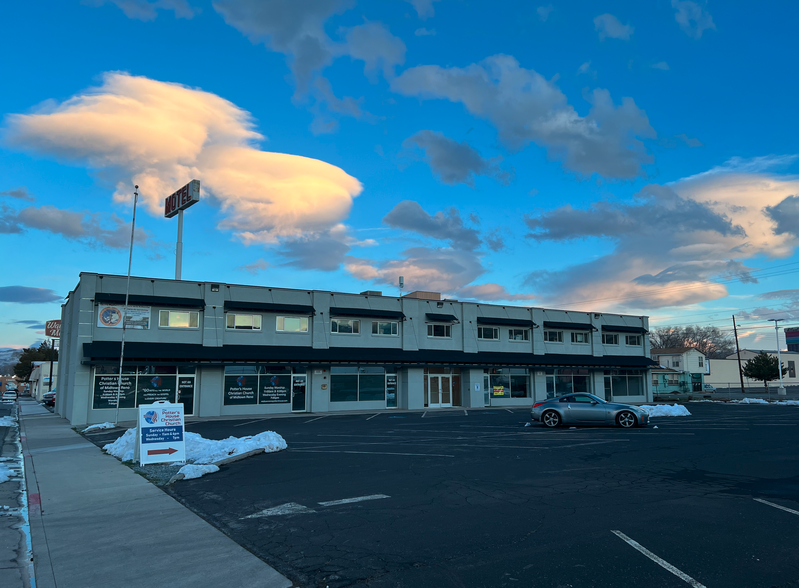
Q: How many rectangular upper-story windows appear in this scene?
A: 12